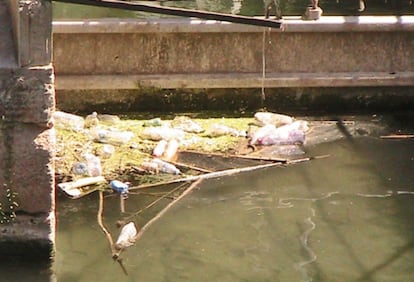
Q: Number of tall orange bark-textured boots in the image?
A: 0